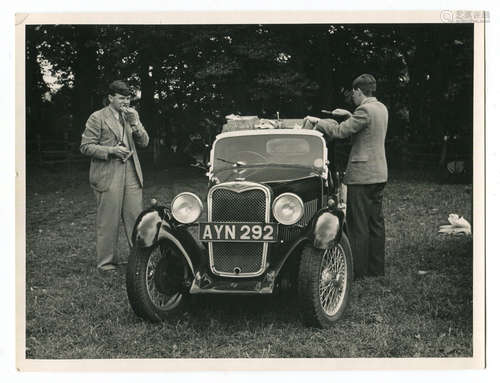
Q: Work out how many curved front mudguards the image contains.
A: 2